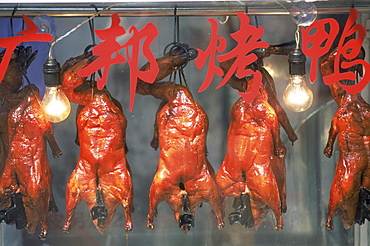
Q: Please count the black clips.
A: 5